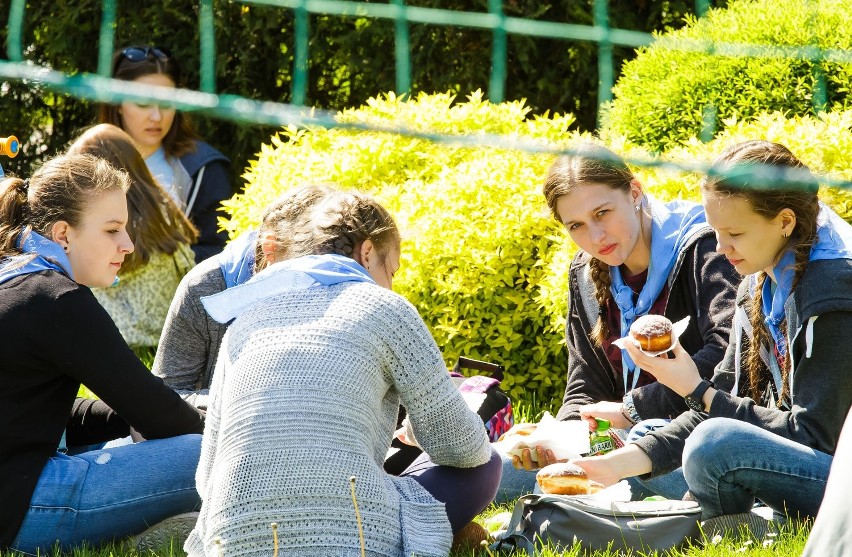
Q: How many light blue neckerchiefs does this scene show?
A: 5